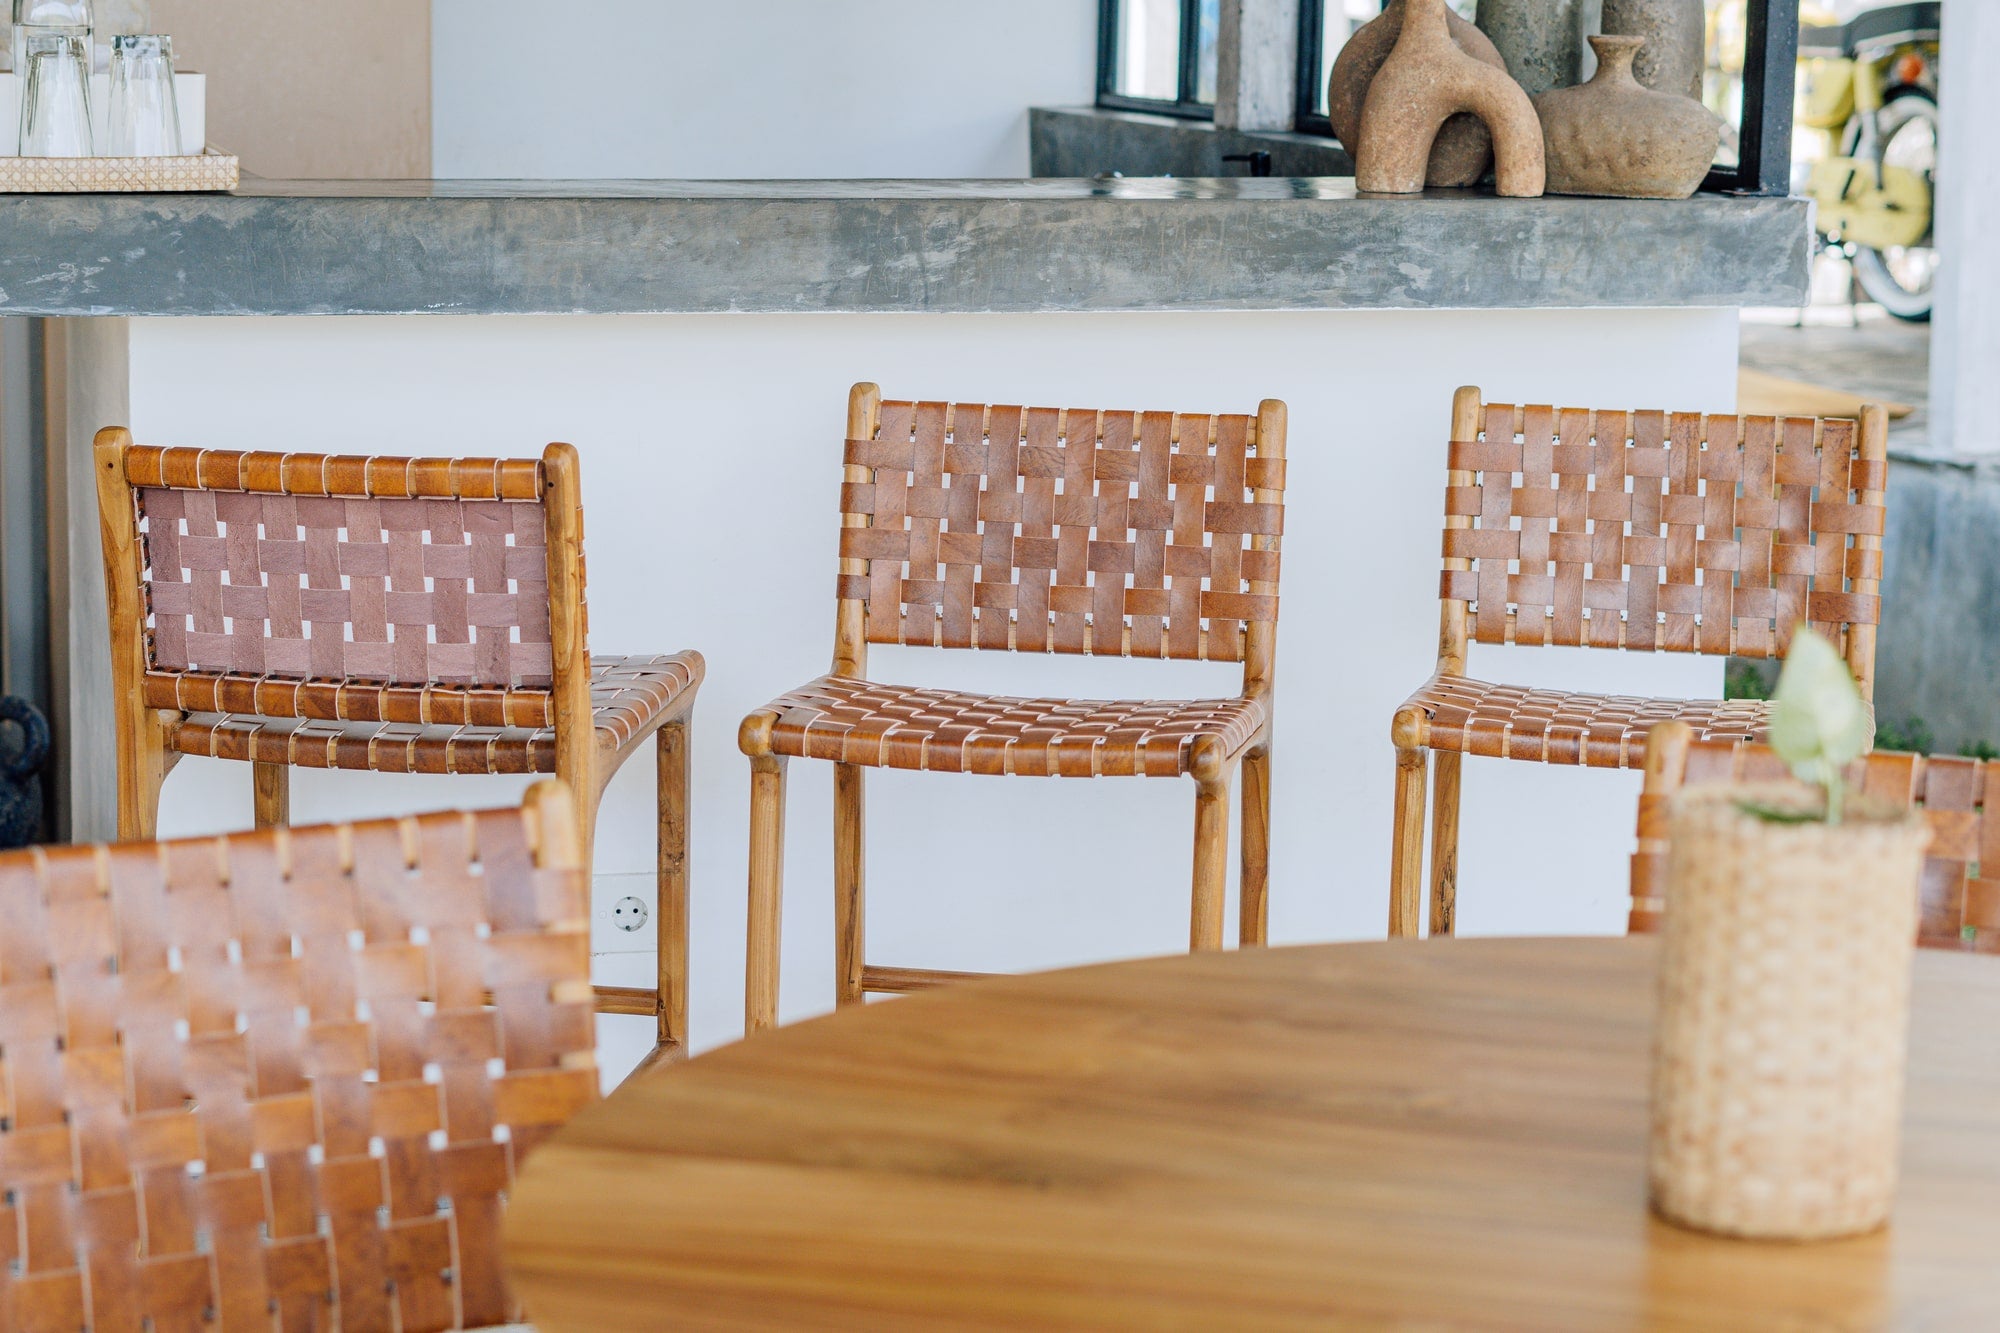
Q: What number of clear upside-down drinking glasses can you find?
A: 2